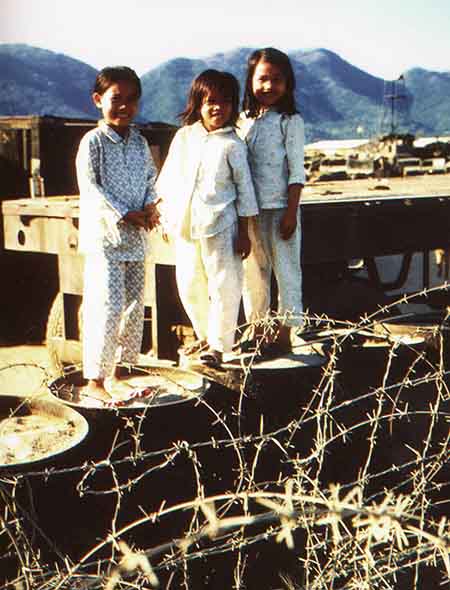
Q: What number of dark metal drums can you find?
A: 4